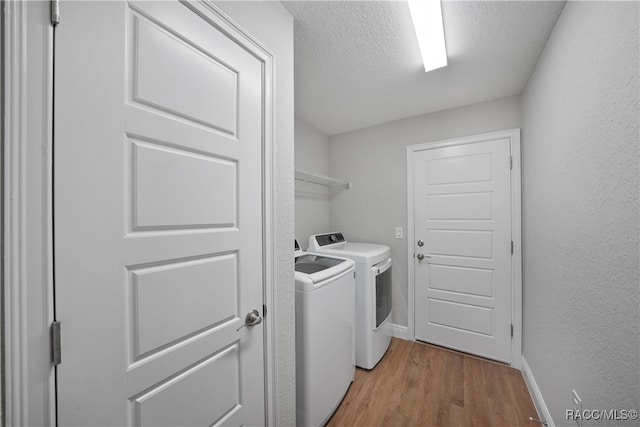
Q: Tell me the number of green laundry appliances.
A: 0